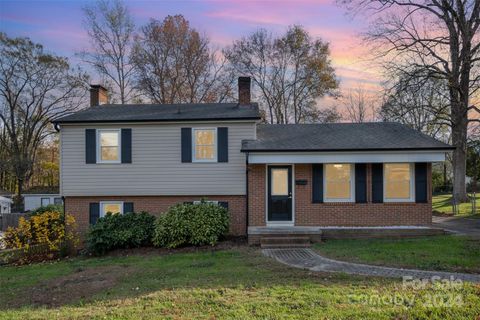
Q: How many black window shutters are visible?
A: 12